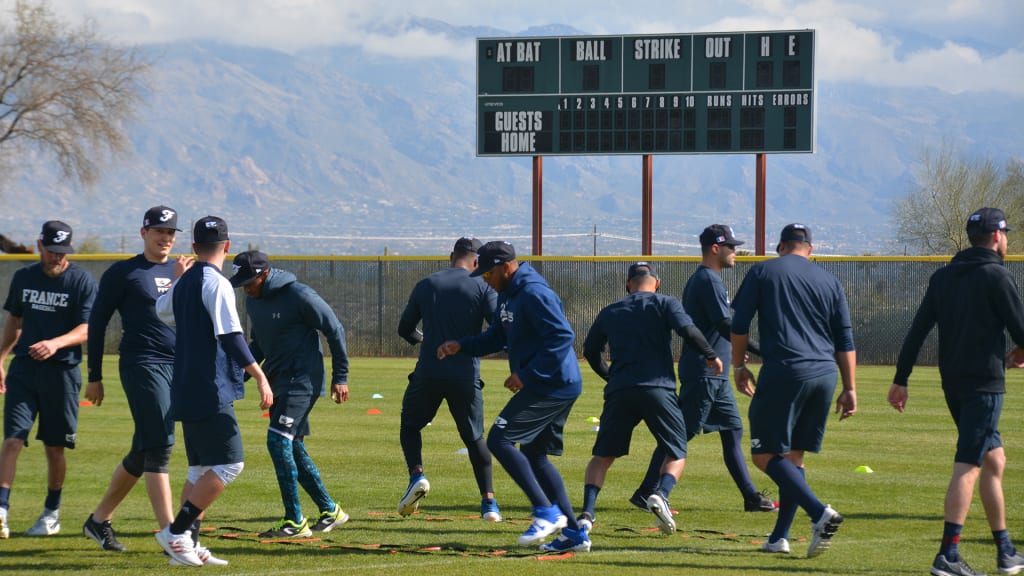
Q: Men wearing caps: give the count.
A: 10